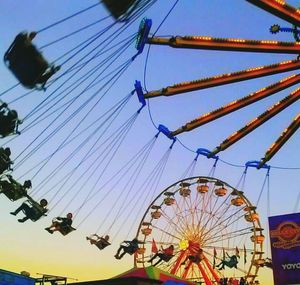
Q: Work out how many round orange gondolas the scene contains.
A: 11